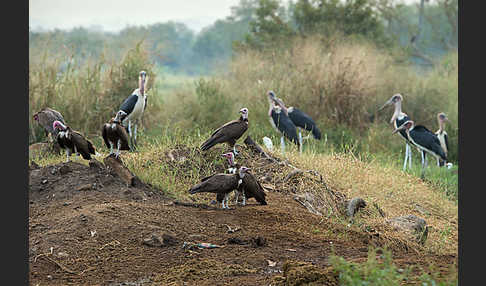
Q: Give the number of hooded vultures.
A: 6